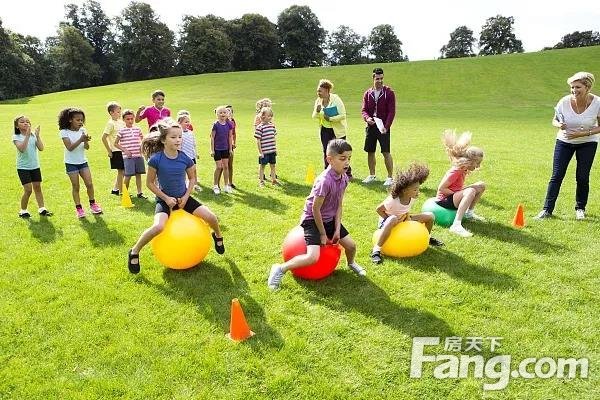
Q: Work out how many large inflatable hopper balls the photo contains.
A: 4